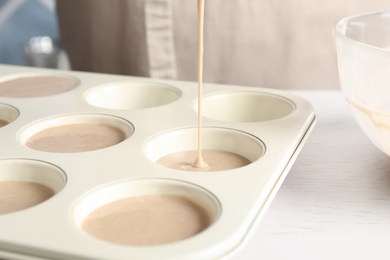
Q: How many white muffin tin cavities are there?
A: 8